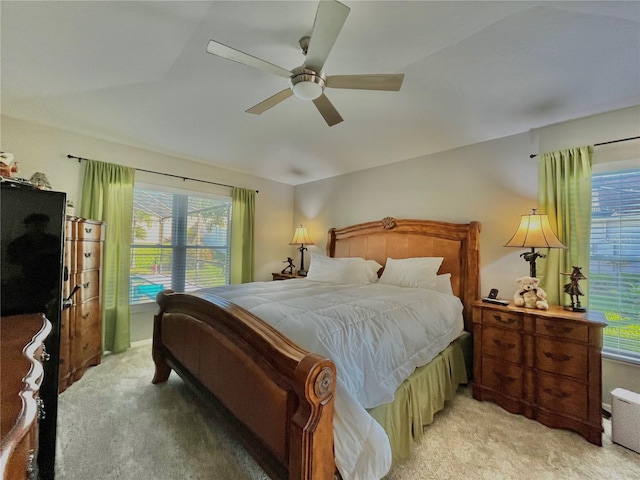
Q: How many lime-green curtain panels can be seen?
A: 3